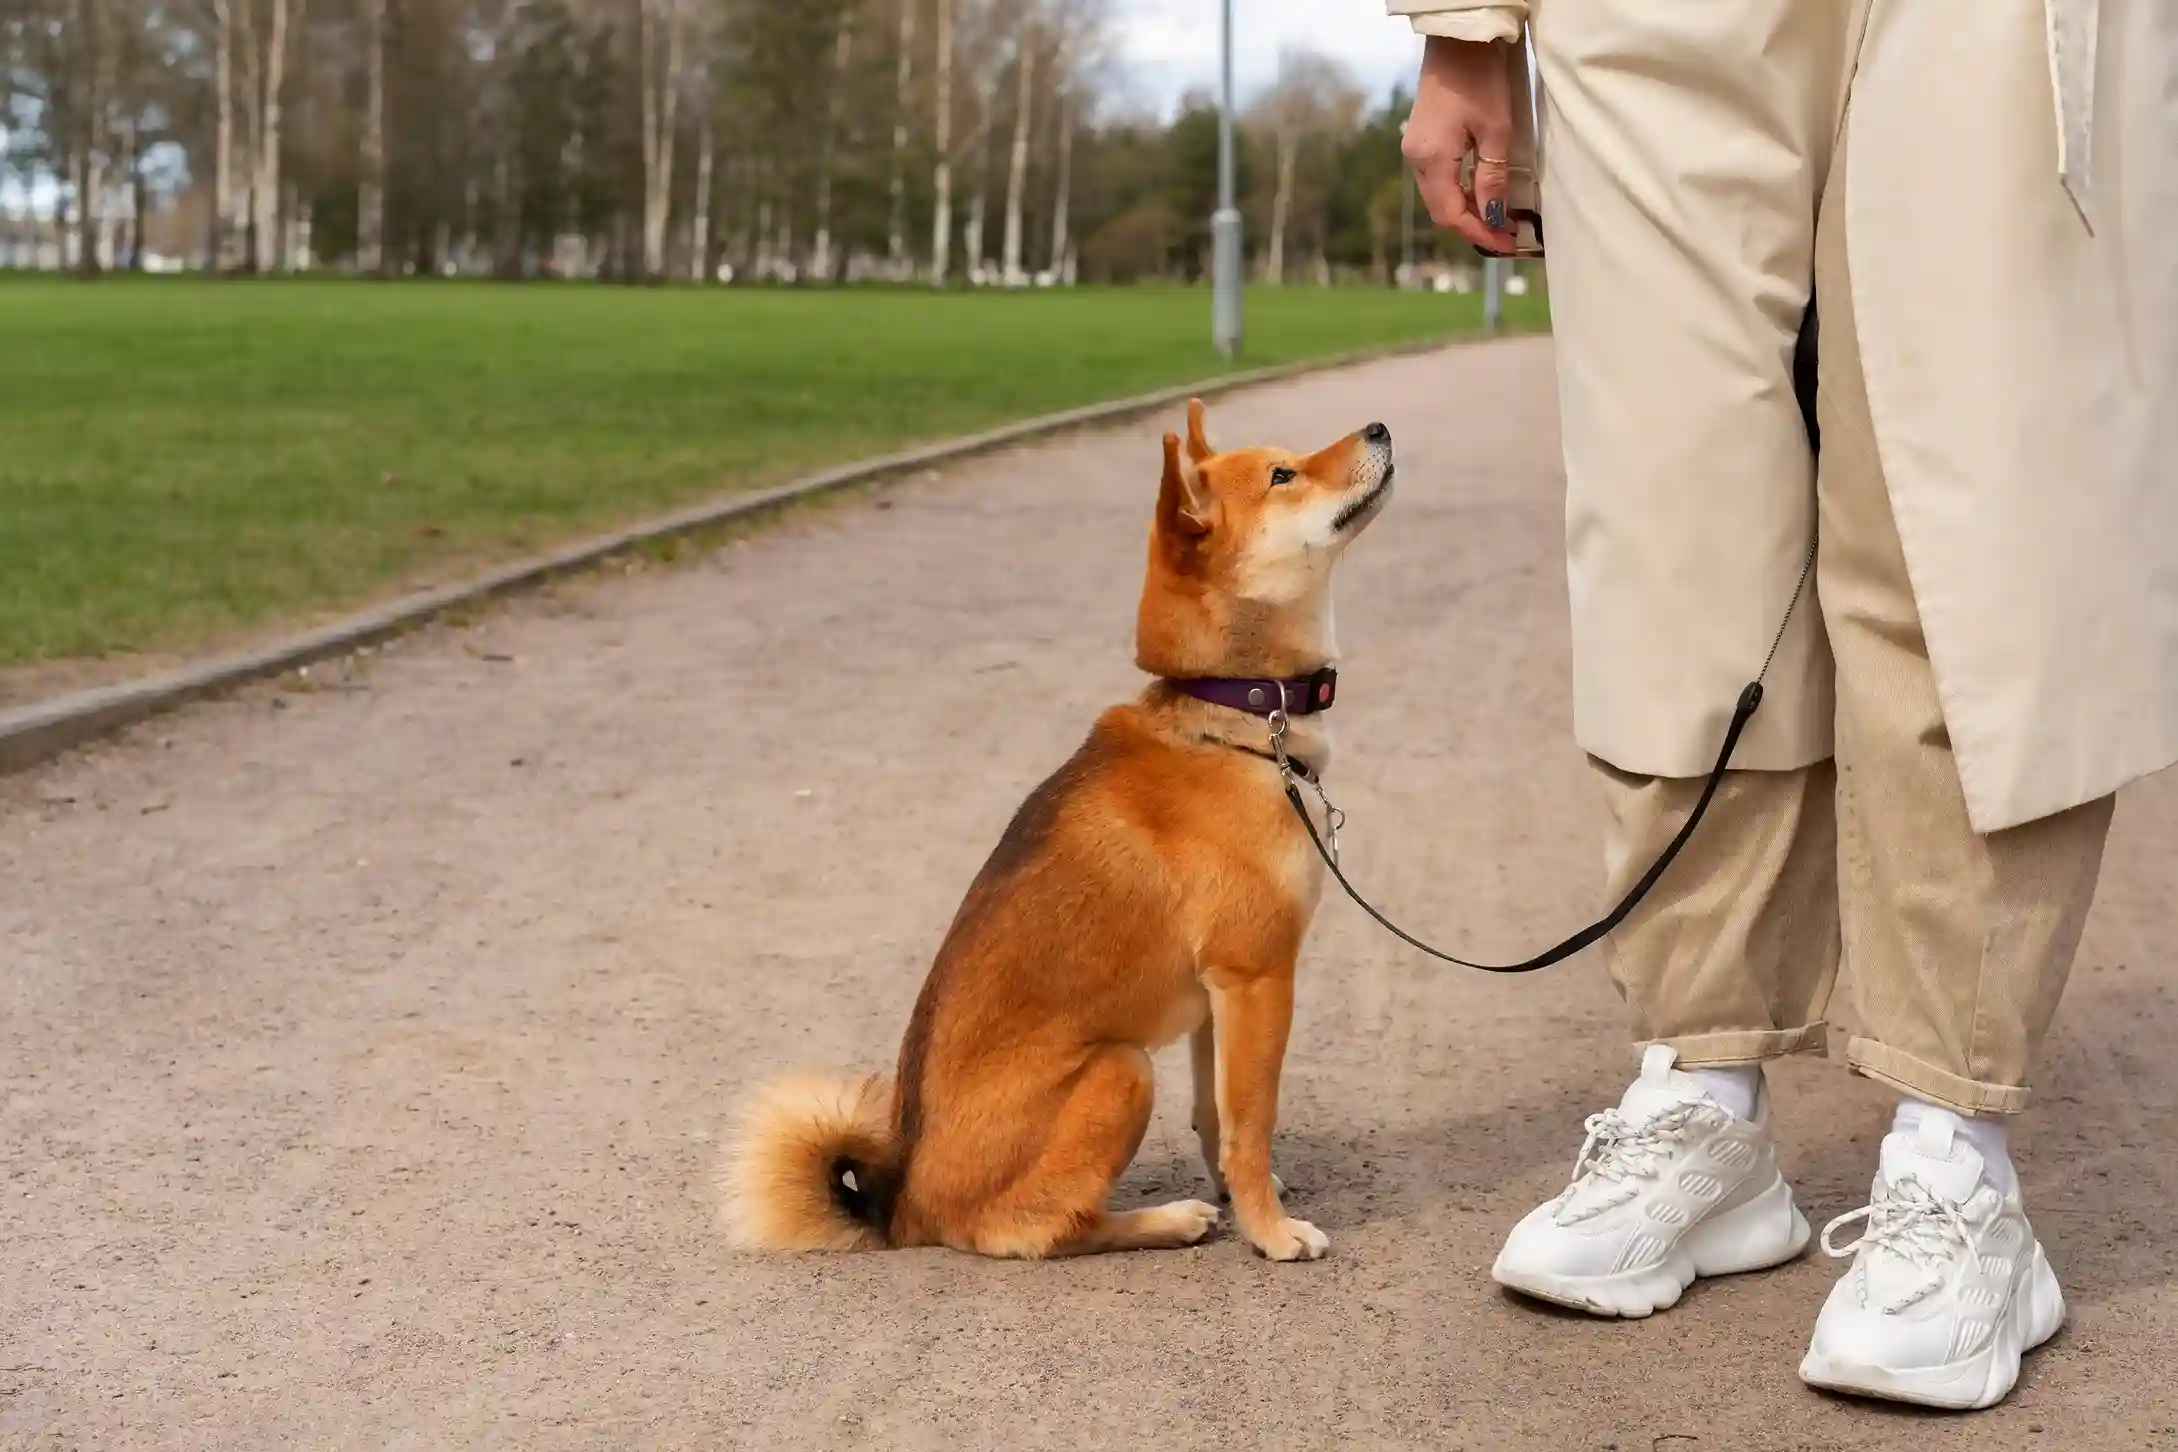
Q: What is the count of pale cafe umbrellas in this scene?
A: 0